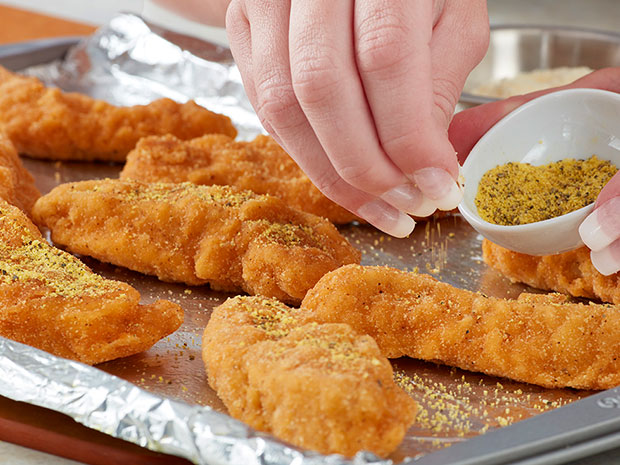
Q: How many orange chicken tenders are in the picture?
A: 8